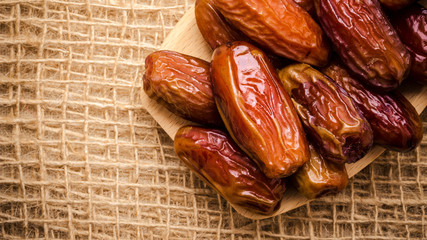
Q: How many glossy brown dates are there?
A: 12